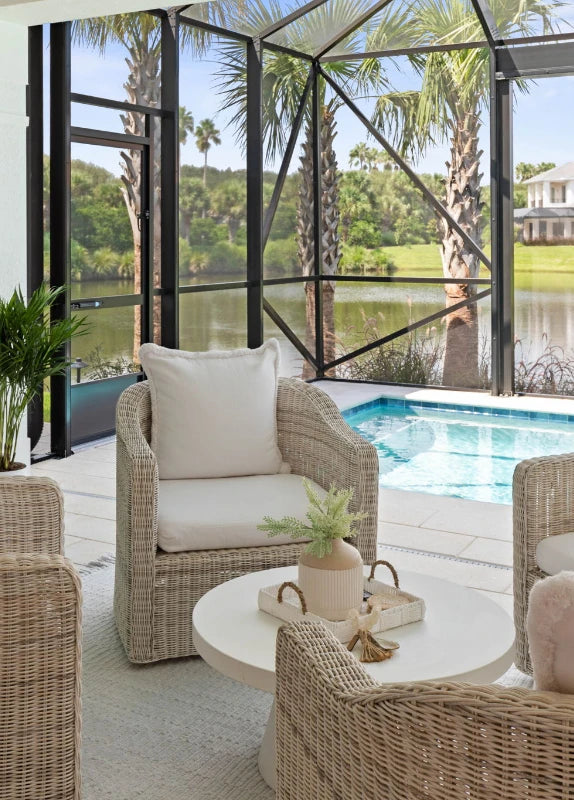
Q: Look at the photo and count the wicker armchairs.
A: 4